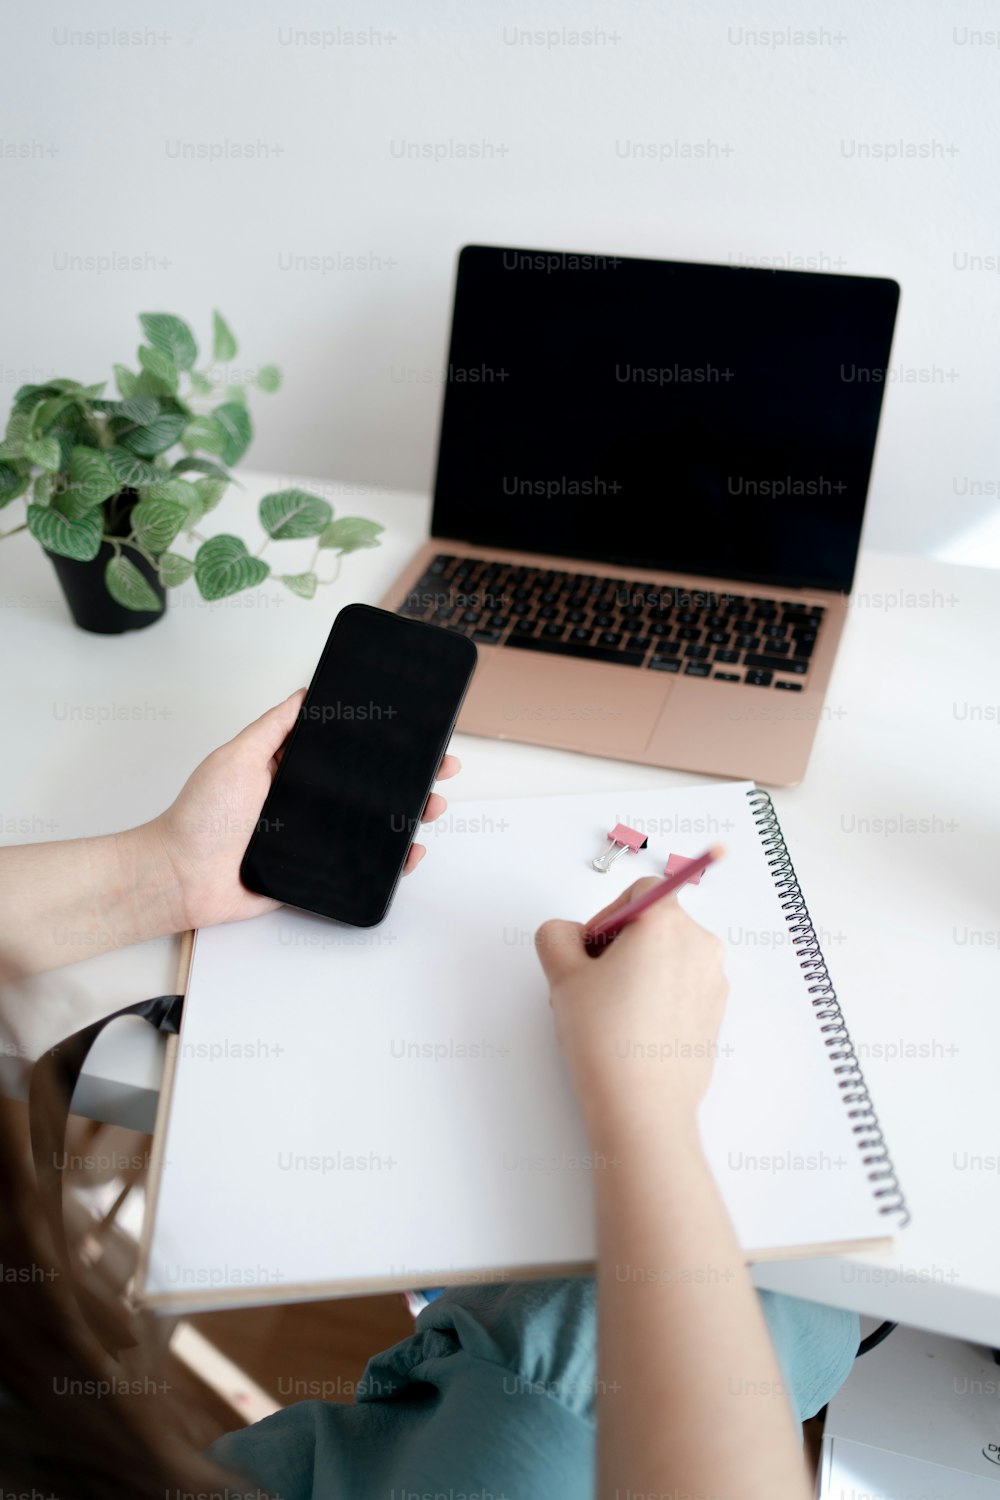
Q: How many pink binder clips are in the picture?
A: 2